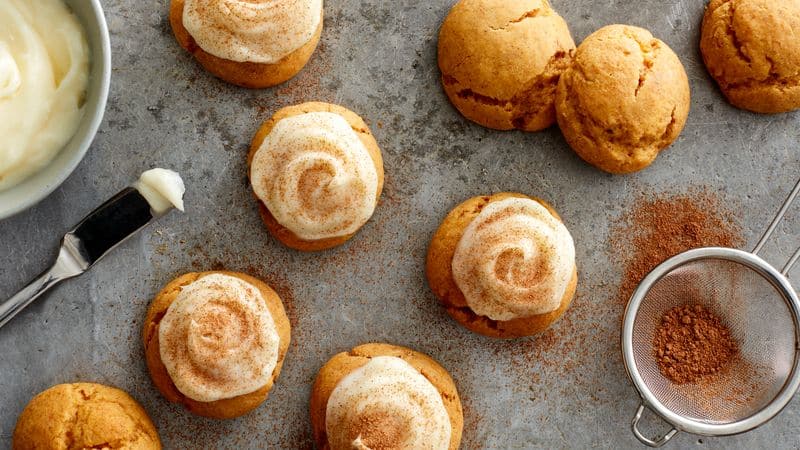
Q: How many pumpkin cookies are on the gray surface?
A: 9